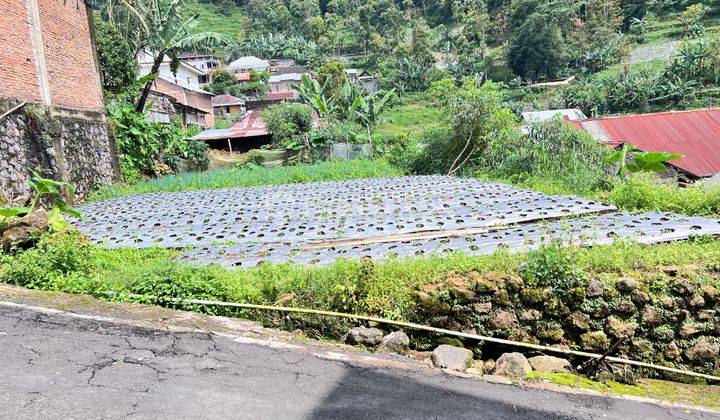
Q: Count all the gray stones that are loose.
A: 5